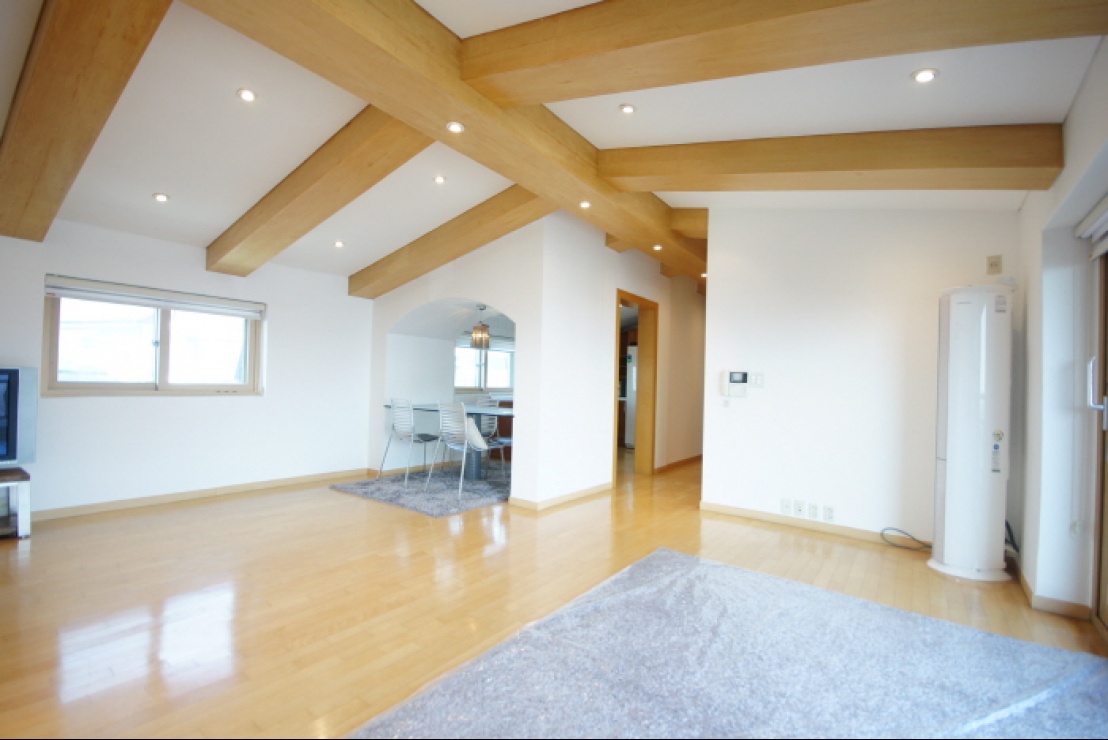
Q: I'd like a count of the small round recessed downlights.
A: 10